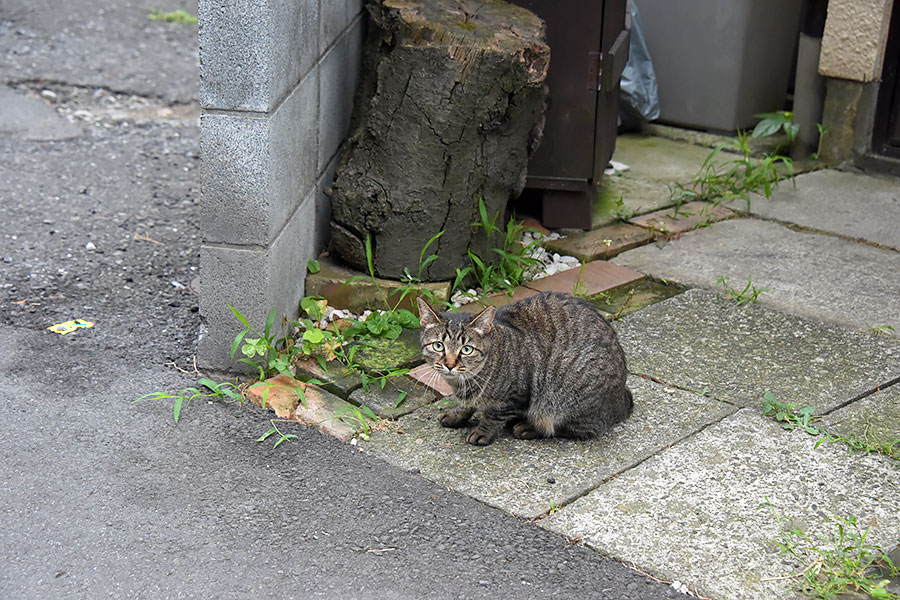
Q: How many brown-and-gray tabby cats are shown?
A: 1